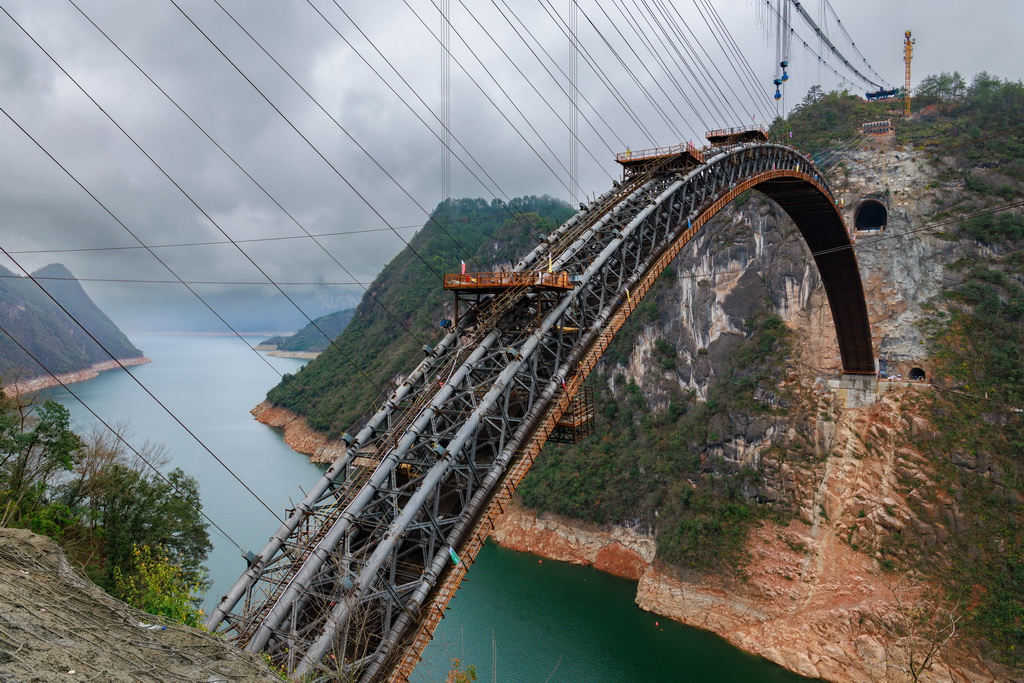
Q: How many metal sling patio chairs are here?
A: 0